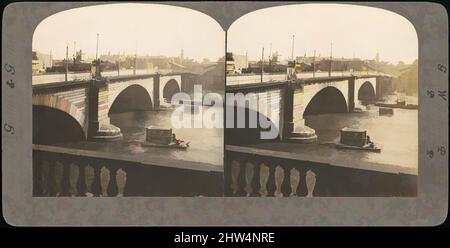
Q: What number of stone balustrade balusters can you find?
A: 12